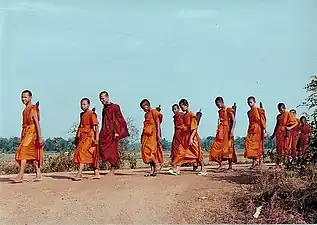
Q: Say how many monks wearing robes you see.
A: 11